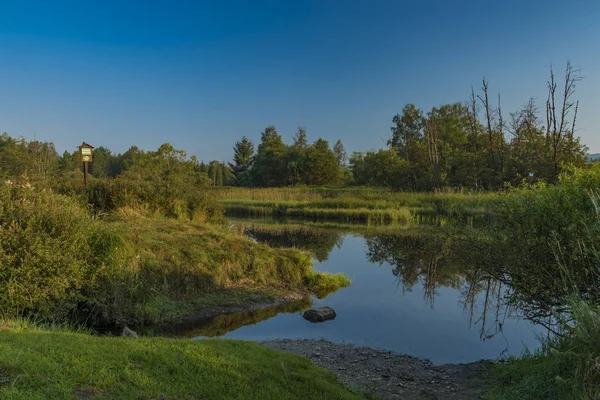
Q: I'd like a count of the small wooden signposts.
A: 1